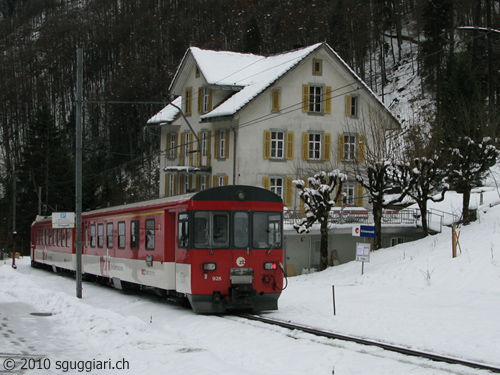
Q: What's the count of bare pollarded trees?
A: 4